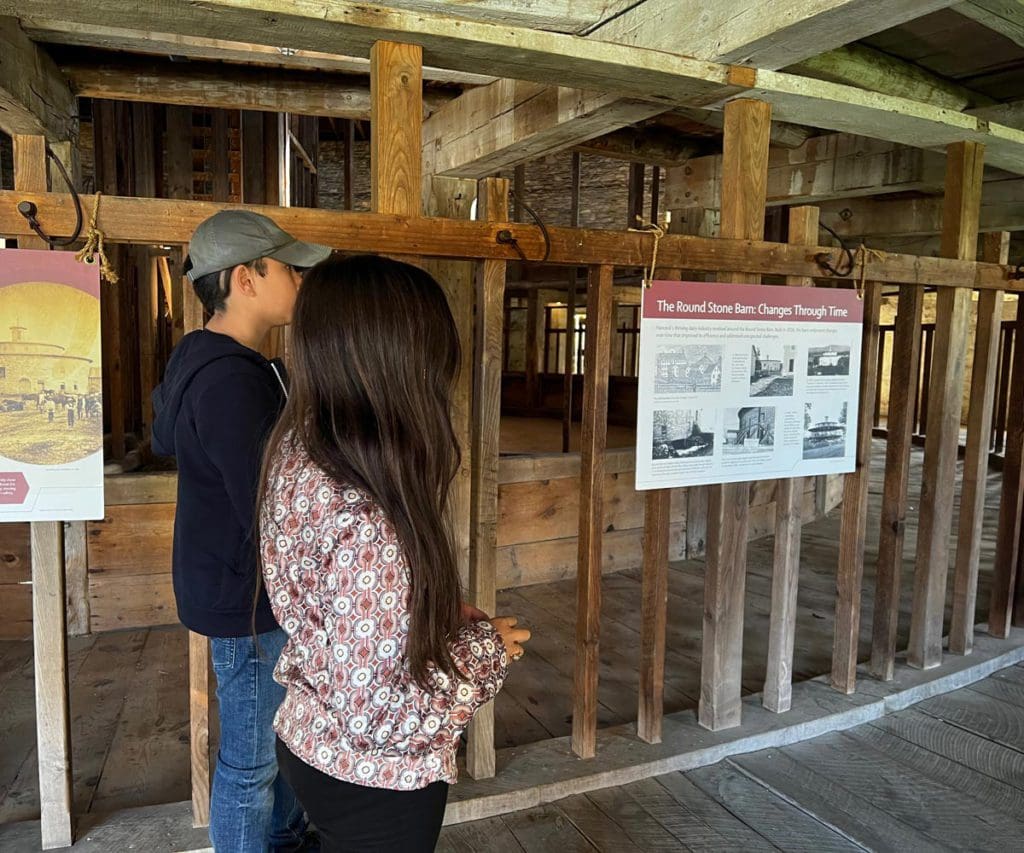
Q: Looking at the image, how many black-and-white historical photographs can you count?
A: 6